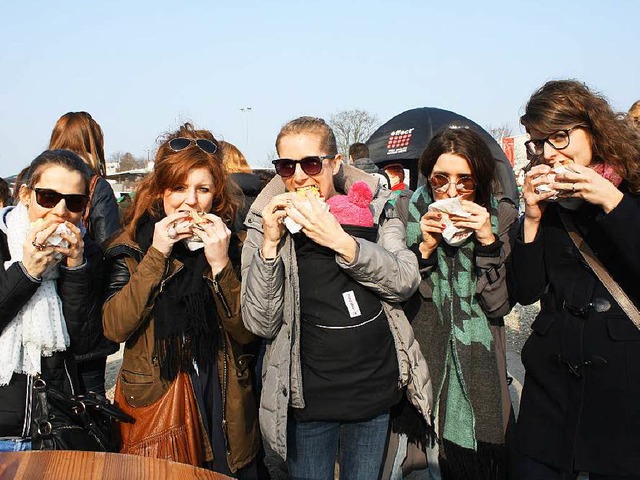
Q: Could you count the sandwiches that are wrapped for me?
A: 5